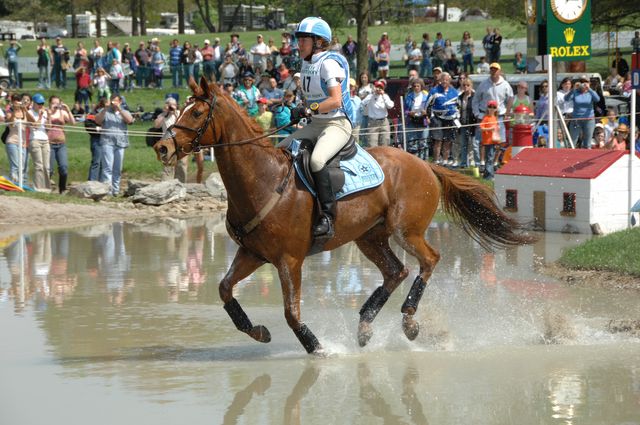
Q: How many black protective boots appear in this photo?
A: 4